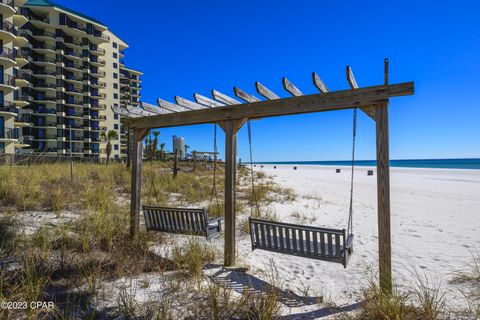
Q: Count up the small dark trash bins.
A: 6